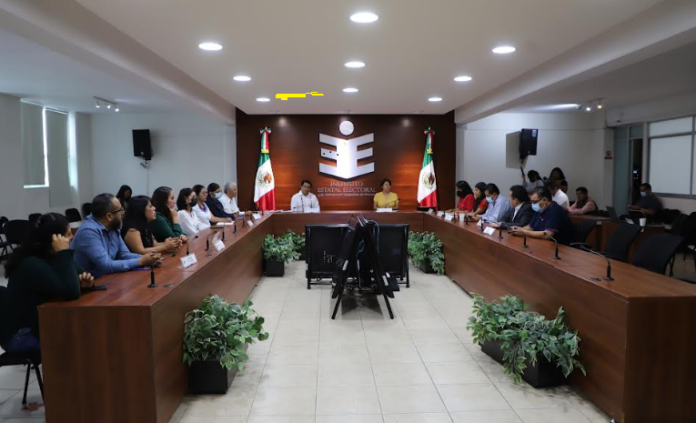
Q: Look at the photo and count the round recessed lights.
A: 9